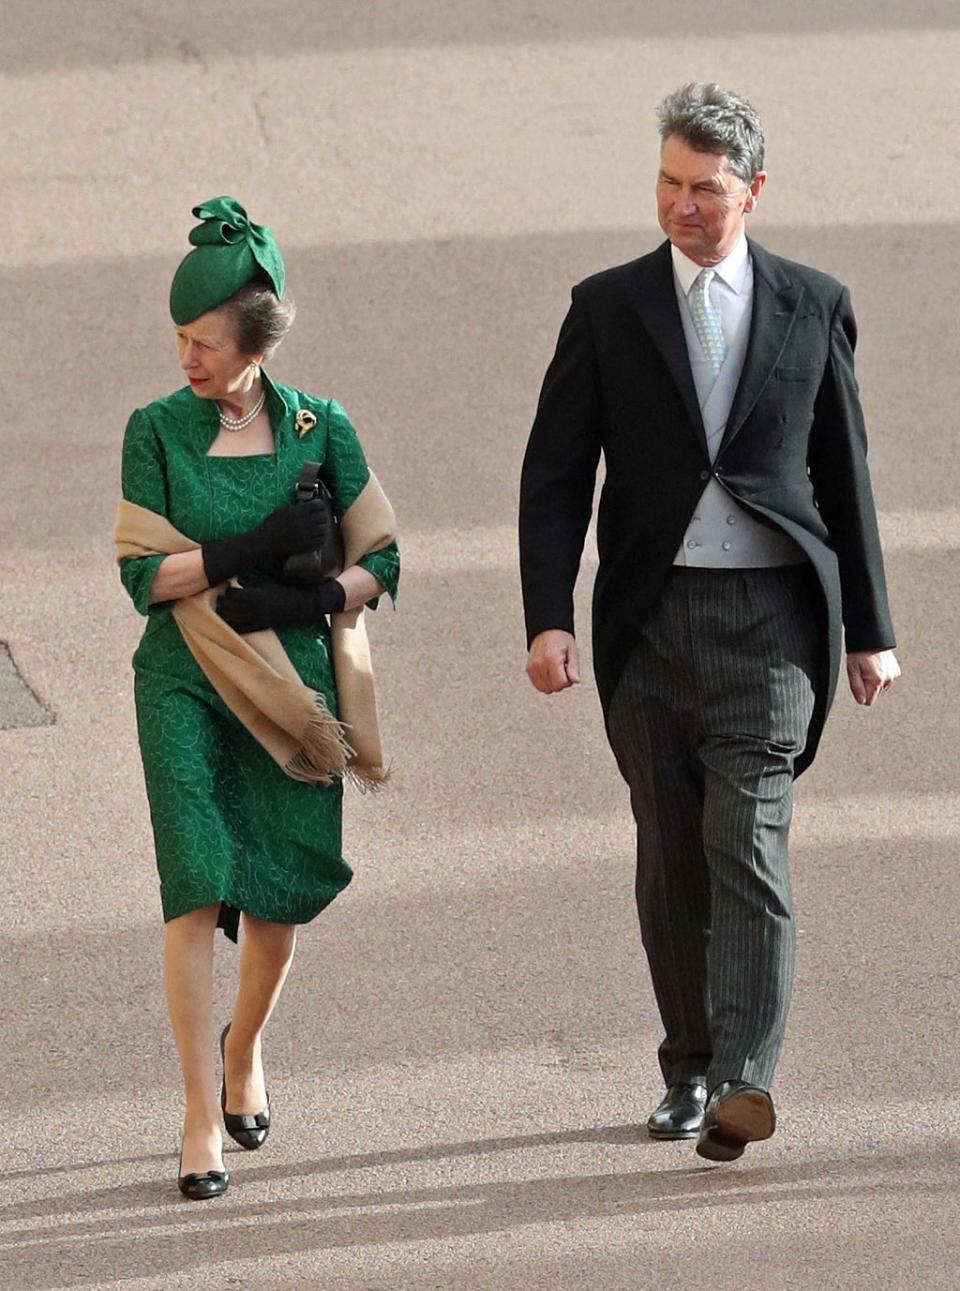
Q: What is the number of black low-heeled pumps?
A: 2